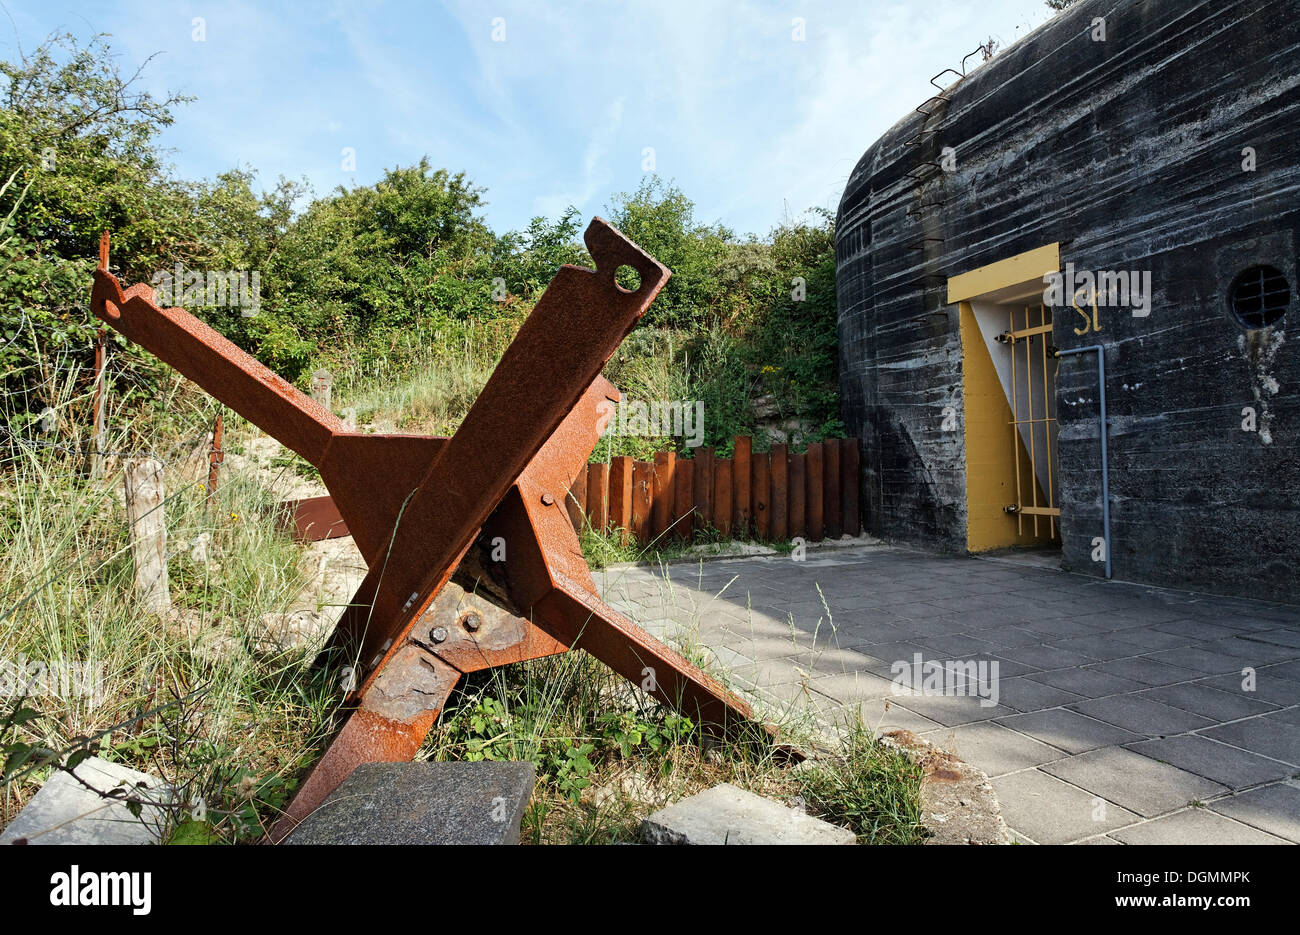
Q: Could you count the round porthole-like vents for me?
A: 1